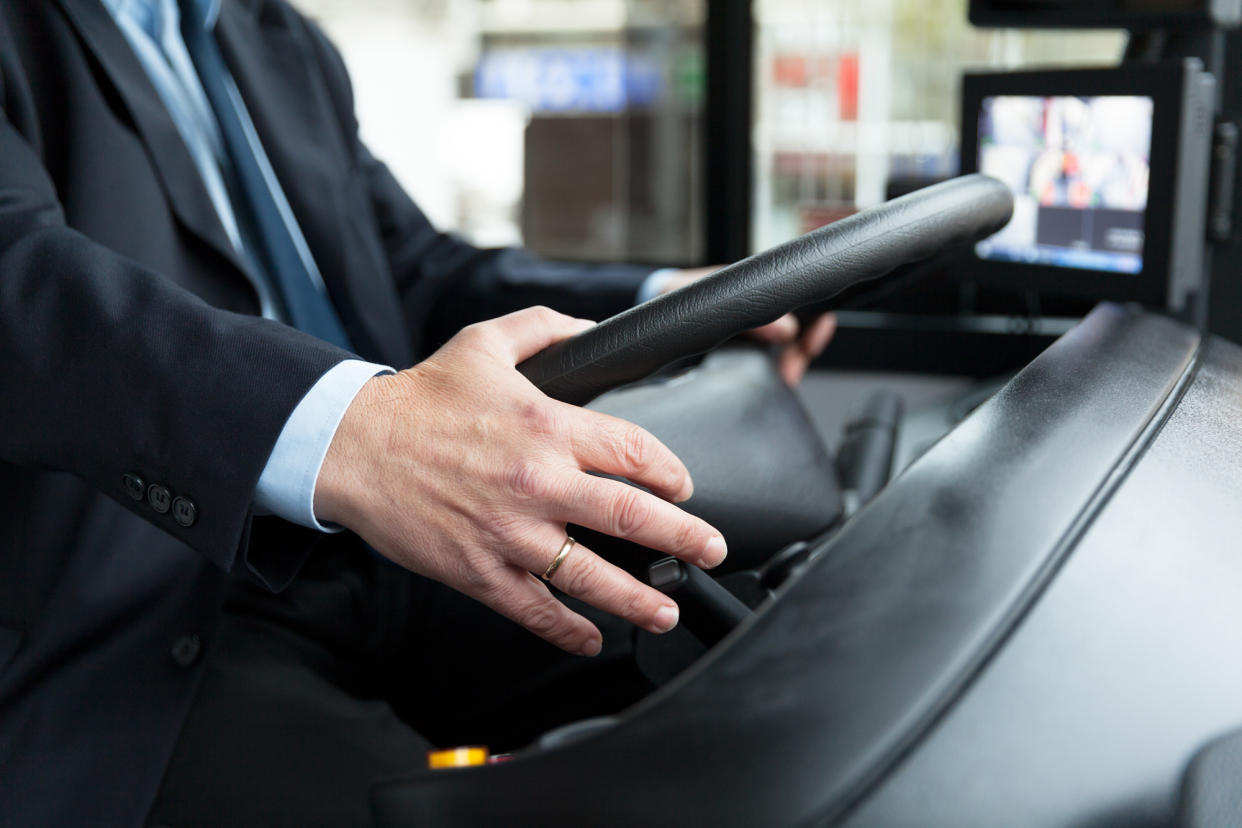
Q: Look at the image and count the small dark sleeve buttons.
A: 3